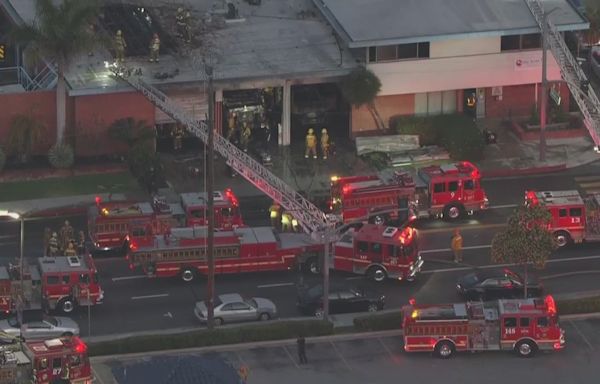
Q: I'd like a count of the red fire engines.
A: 7